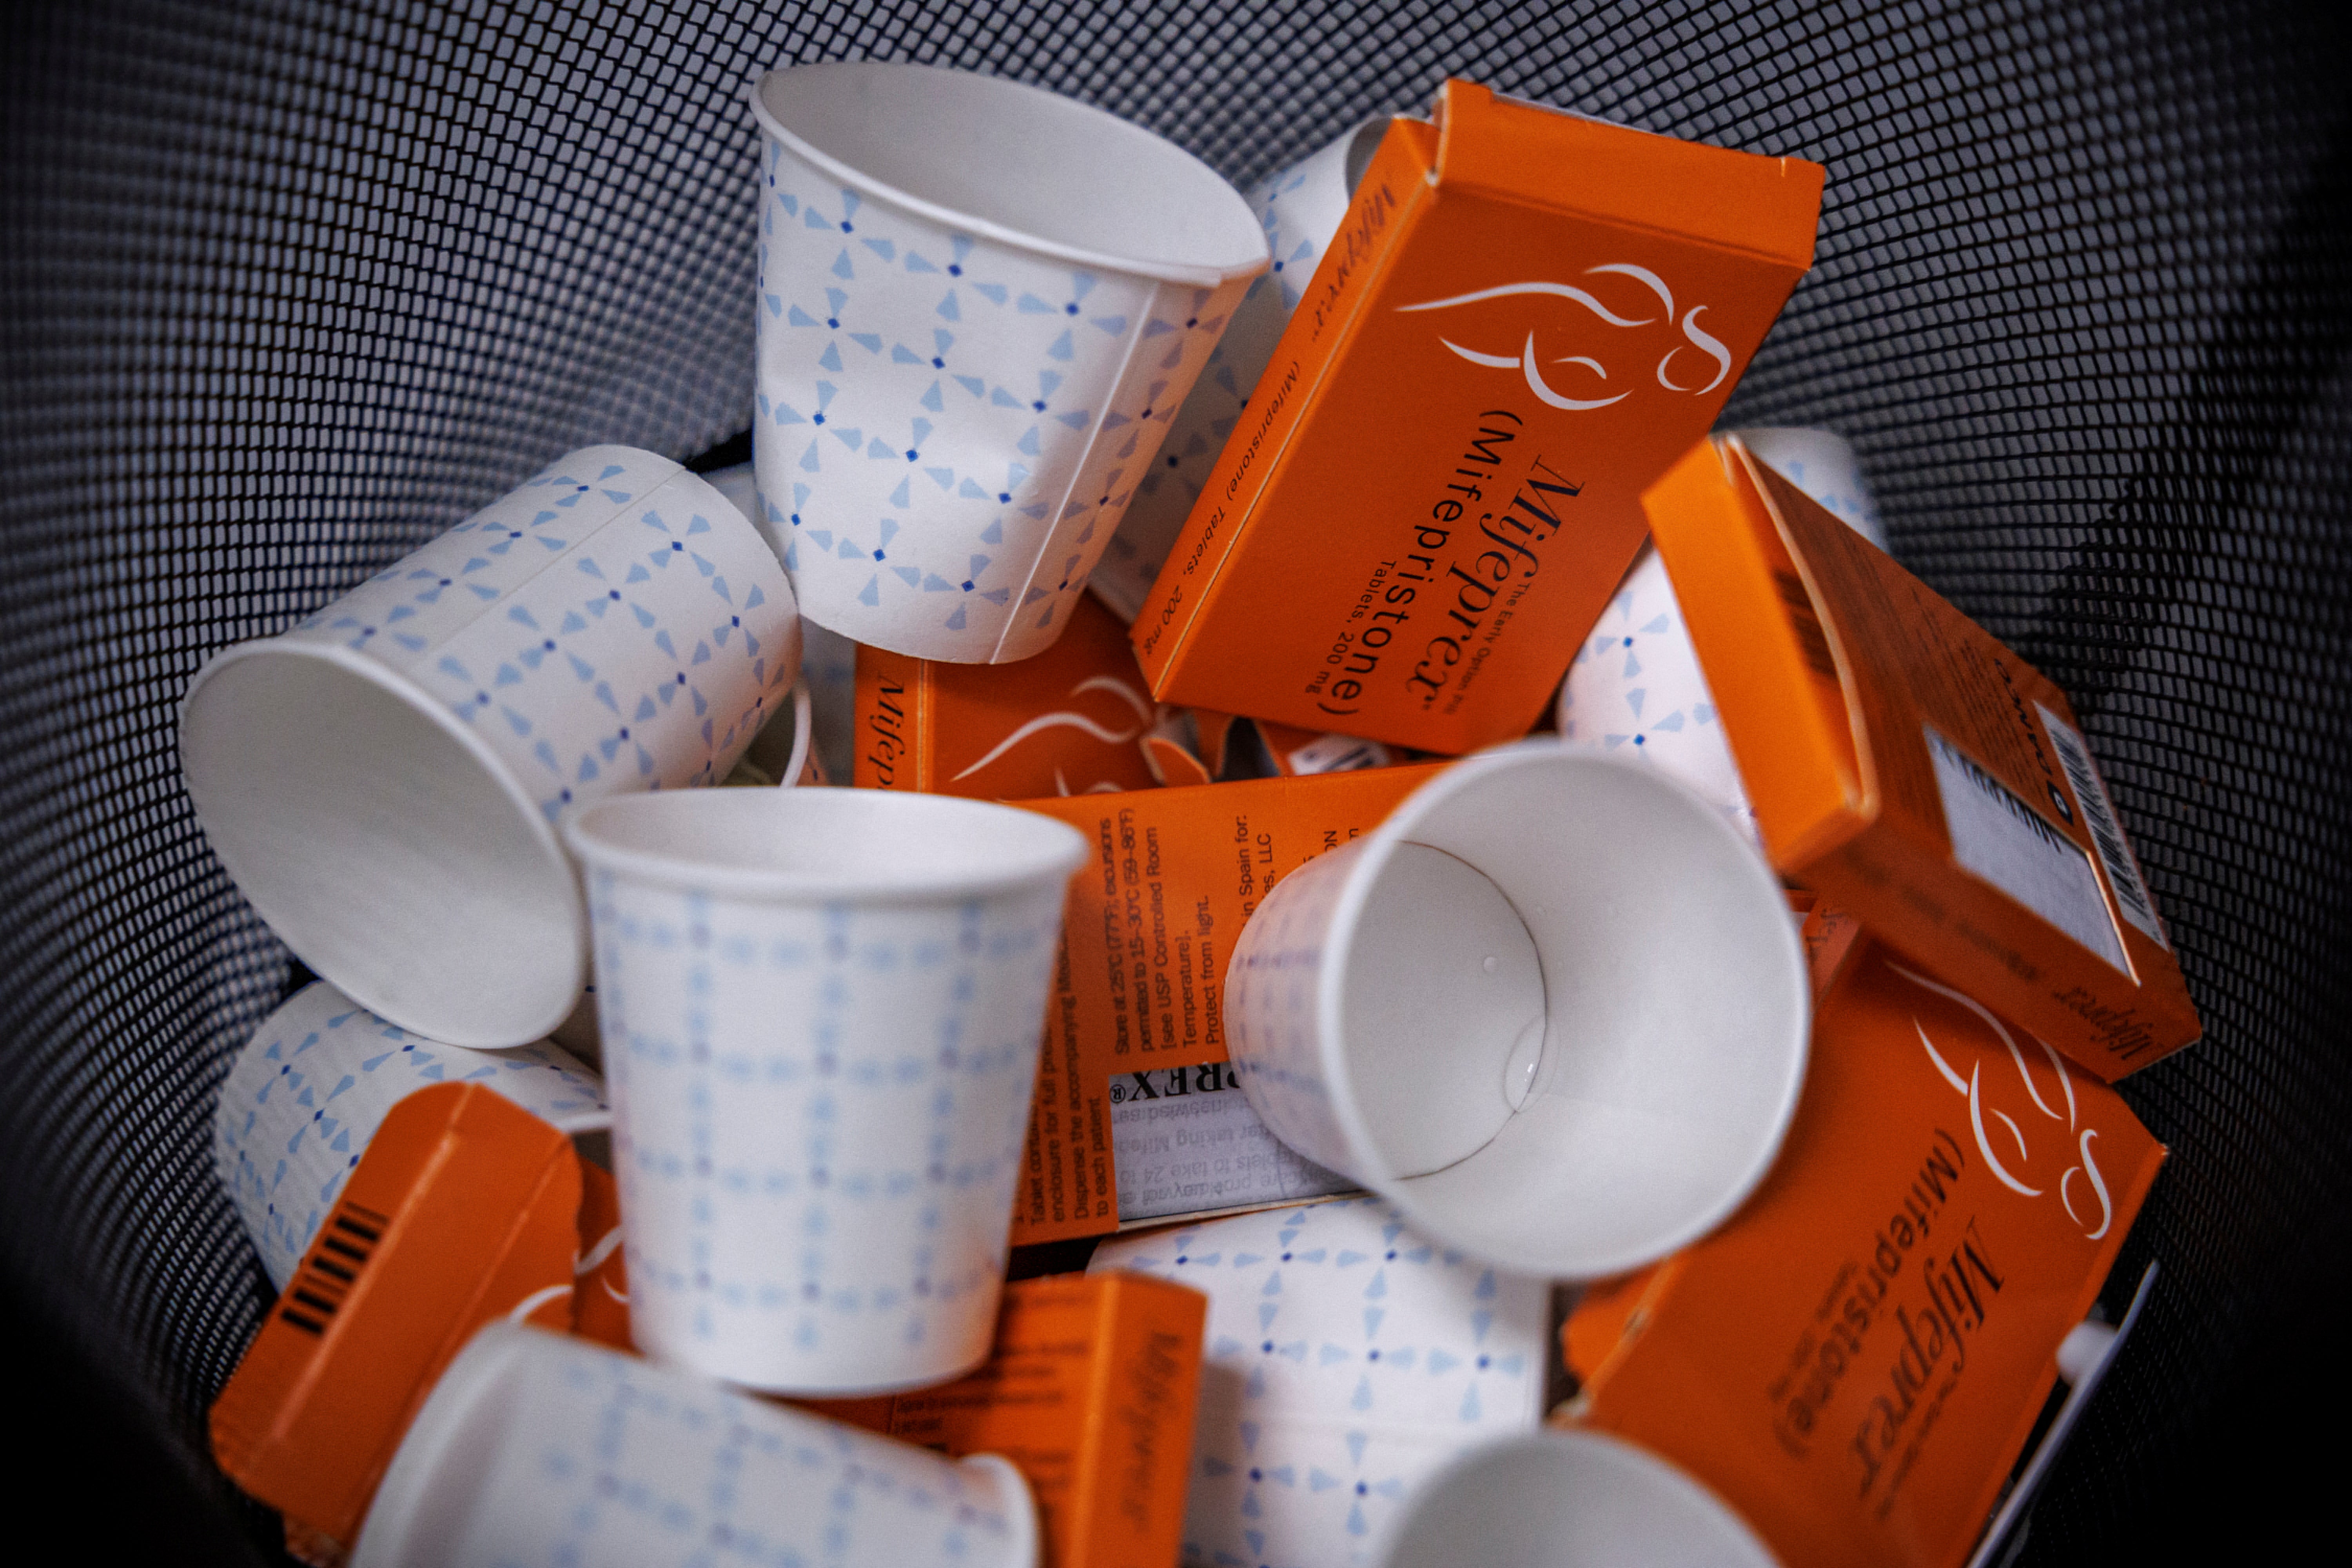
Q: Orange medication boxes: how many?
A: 7